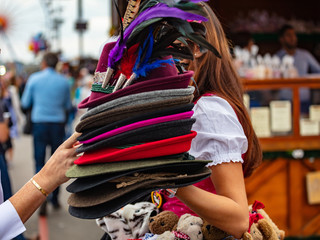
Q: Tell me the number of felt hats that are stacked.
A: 11